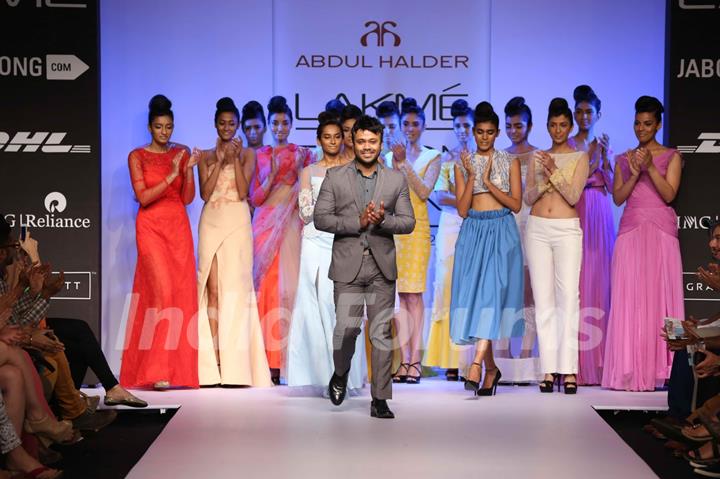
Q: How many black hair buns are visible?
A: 15